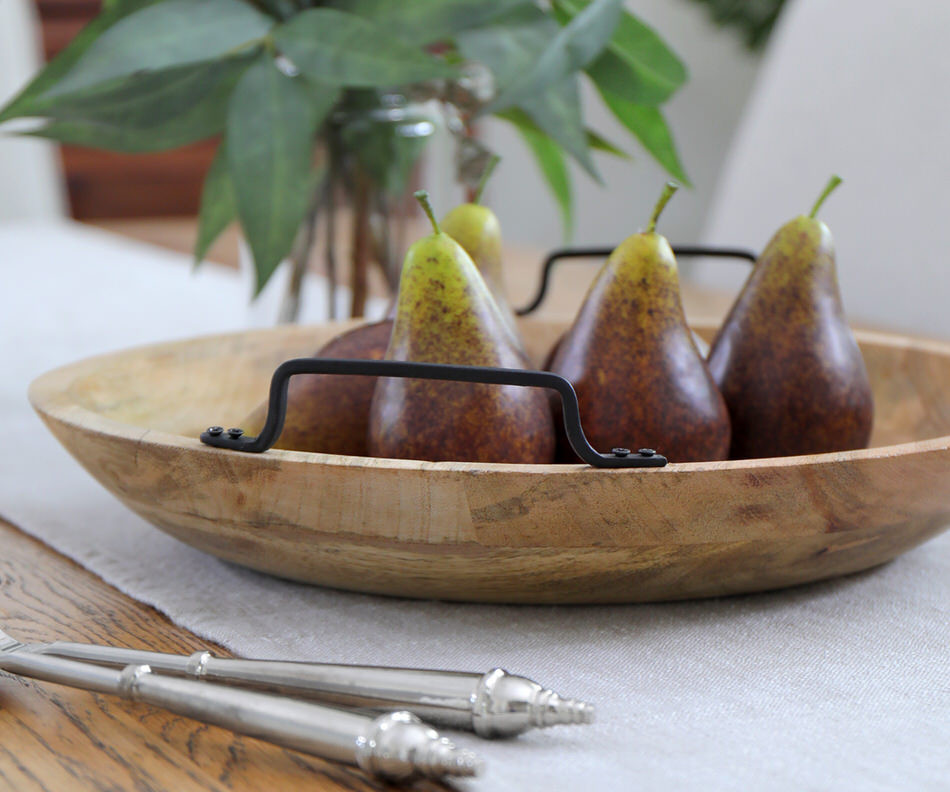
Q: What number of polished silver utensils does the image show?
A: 2